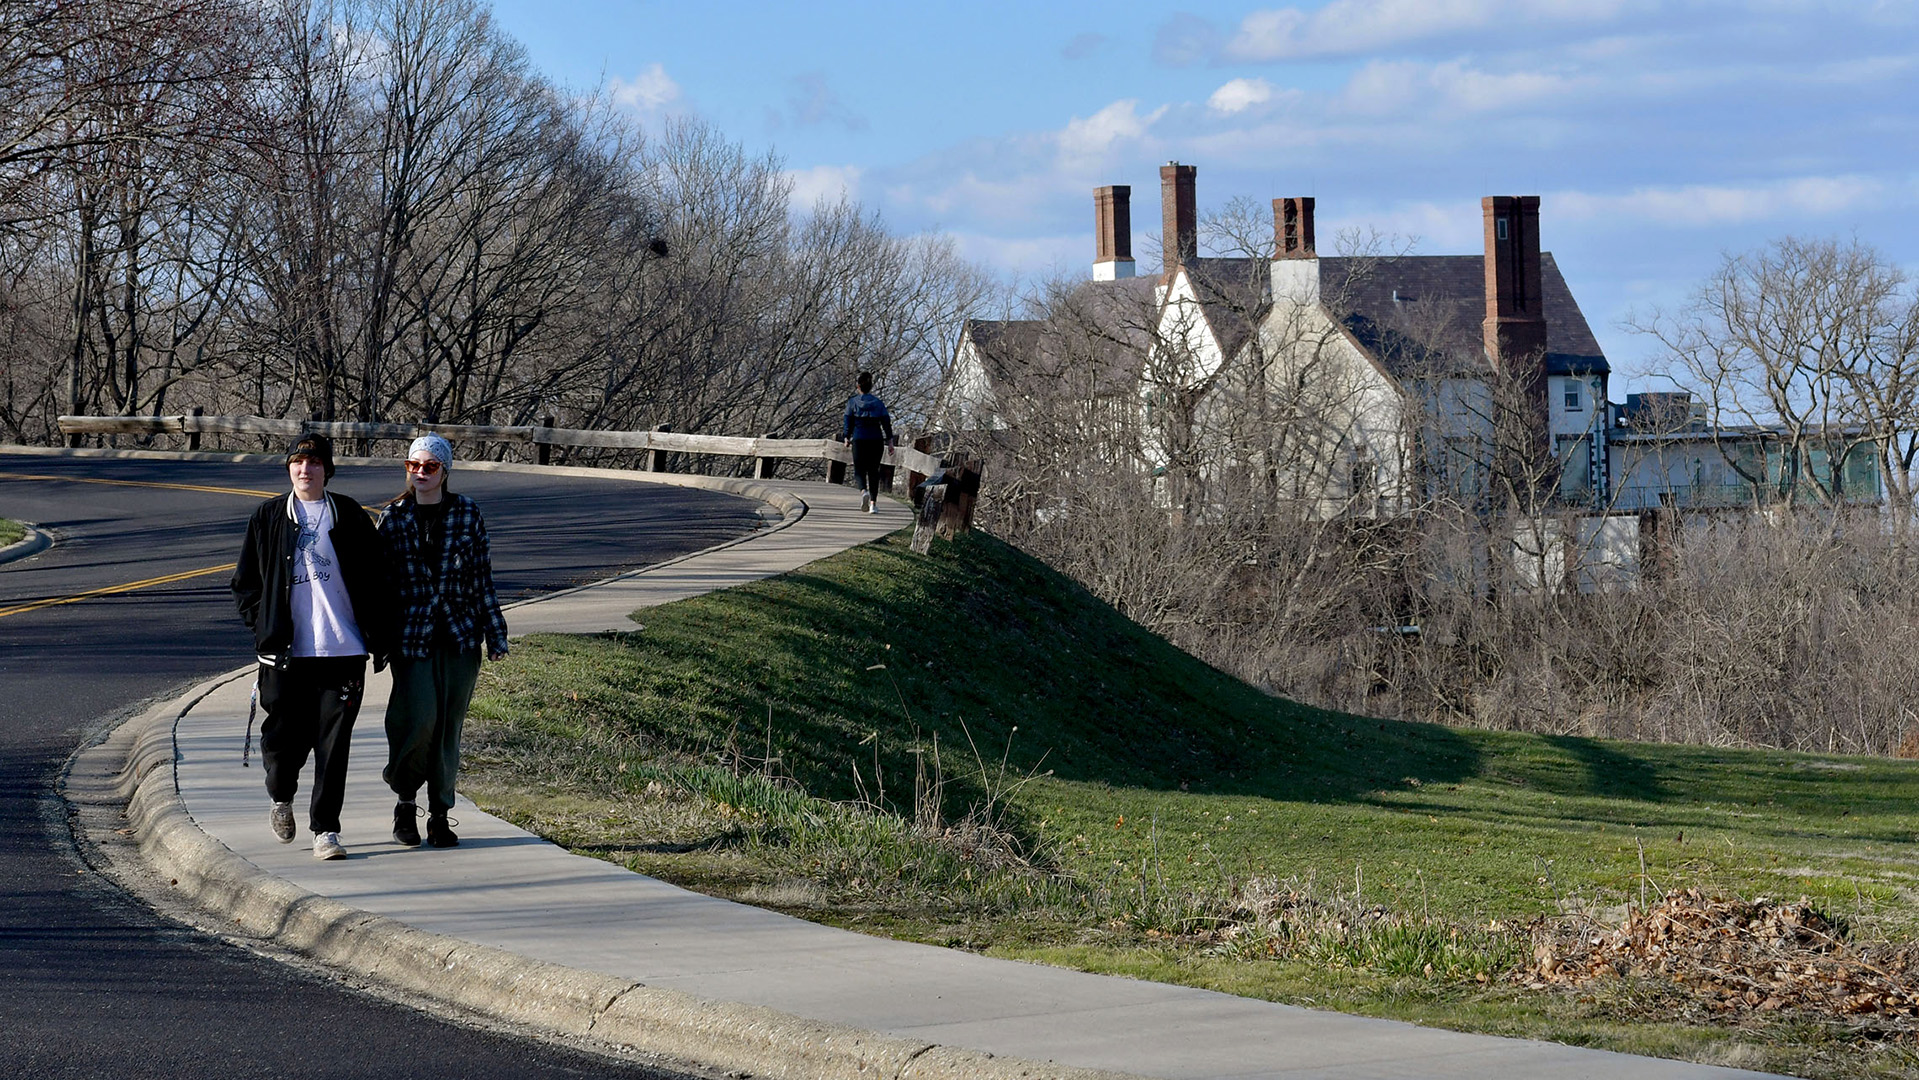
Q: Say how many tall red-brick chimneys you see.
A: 4